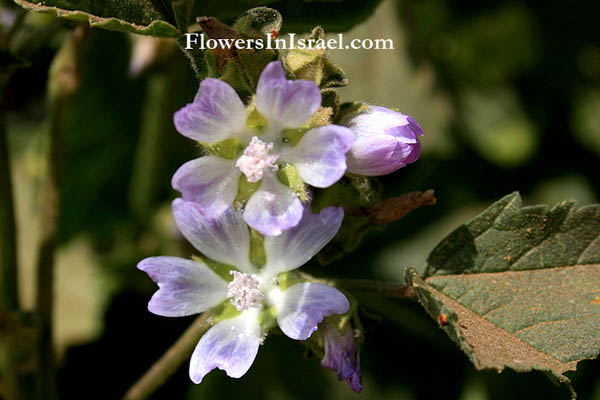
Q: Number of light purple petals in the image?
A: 10